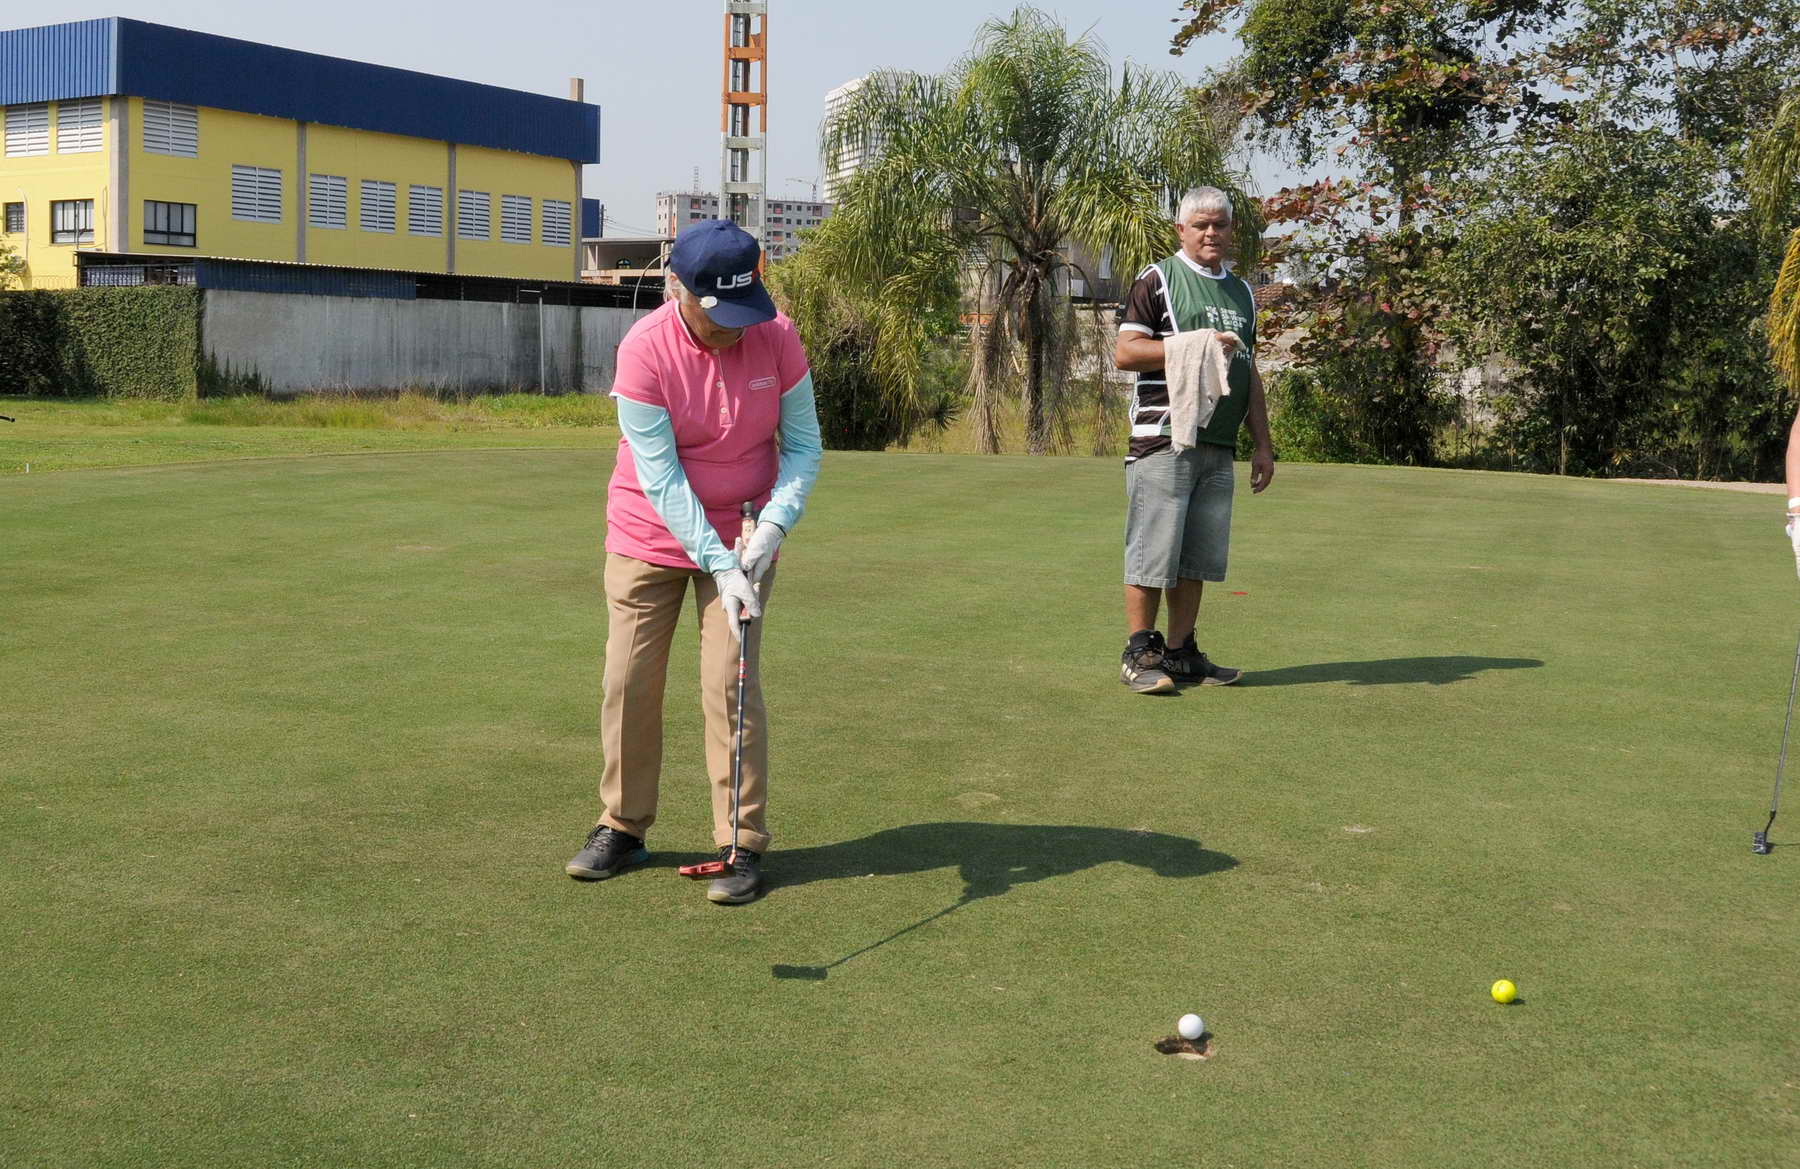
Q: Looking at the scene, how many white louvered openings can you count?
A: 10